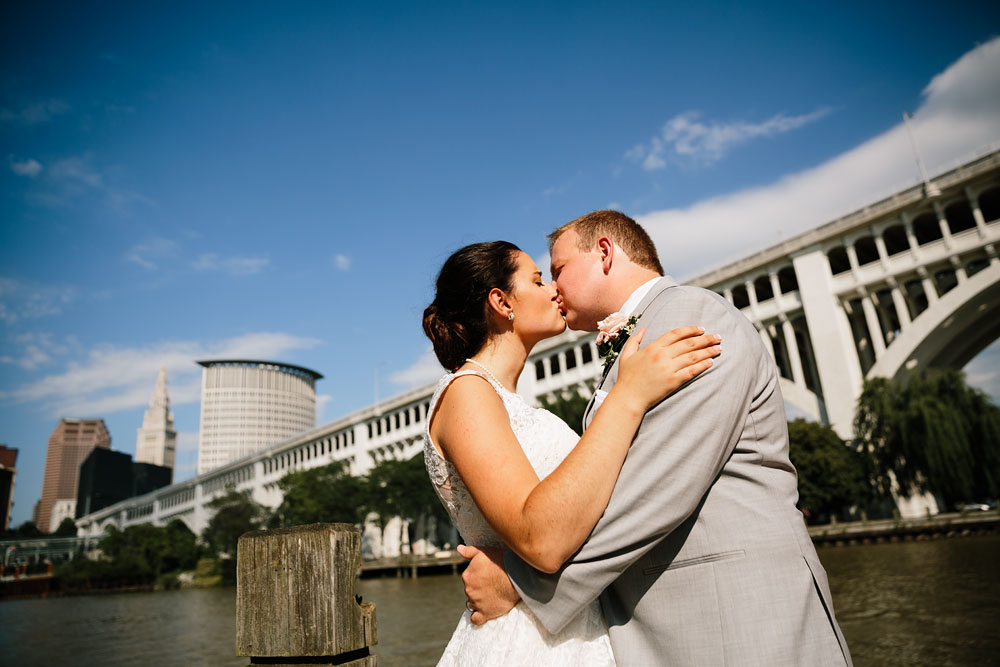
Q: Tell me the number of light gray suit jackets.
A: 1